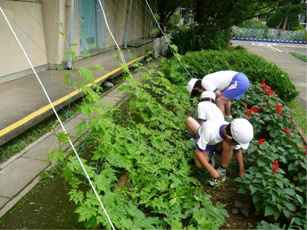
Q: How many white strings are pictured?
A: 3